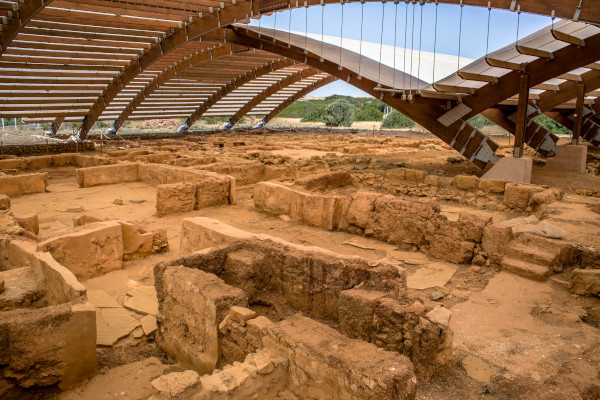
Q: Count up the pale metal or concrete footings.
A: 8